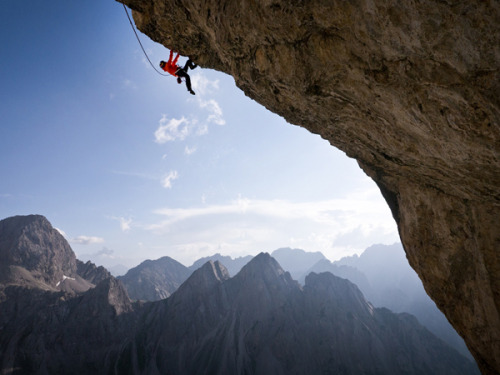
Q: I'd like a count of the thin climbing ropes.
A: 1